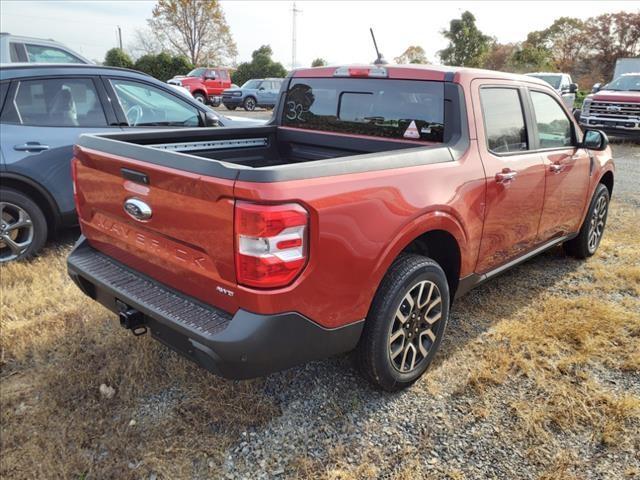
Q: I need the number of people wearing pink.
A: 0